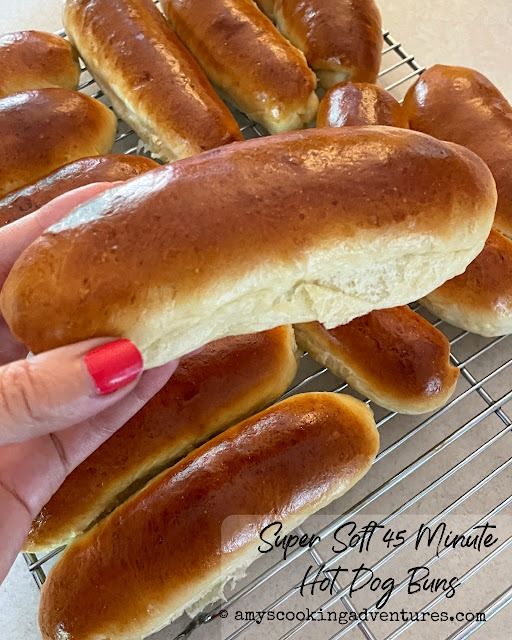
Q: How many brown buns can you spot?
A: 13